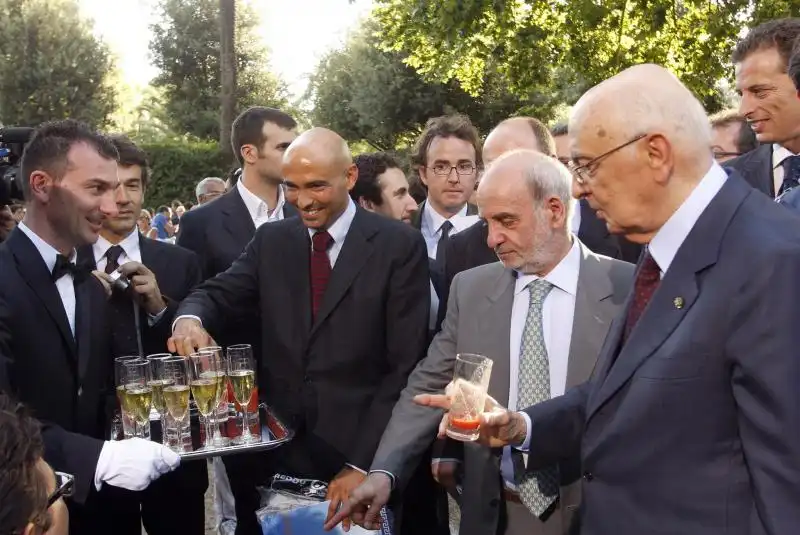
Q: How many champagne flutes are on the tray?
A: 7